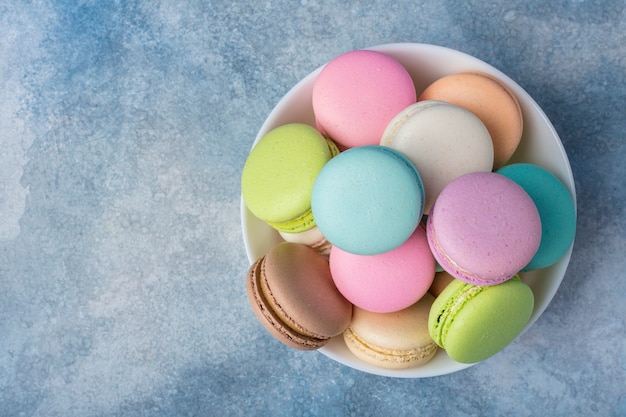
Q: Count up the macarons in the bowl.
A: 13